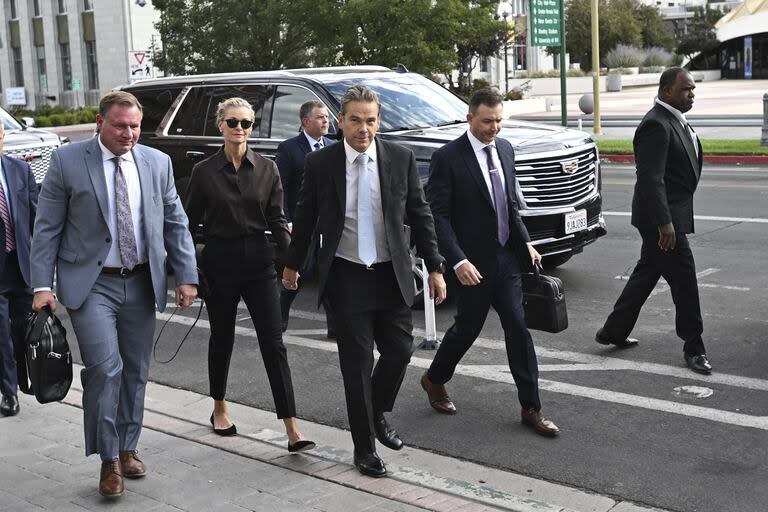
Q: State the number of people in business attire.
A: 7